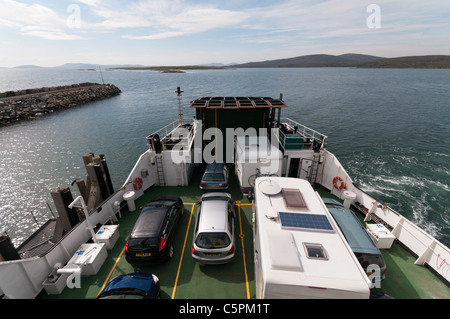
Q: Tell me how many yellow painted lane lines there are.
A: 3